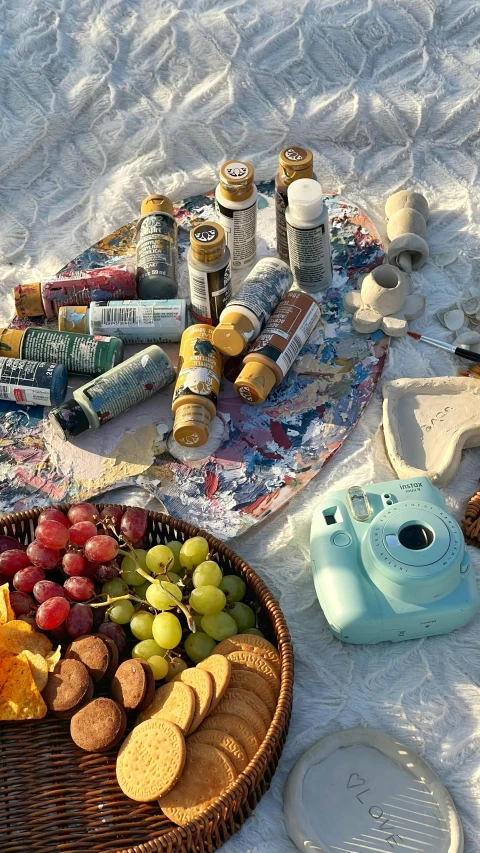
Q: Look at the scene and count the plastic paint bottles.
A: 13